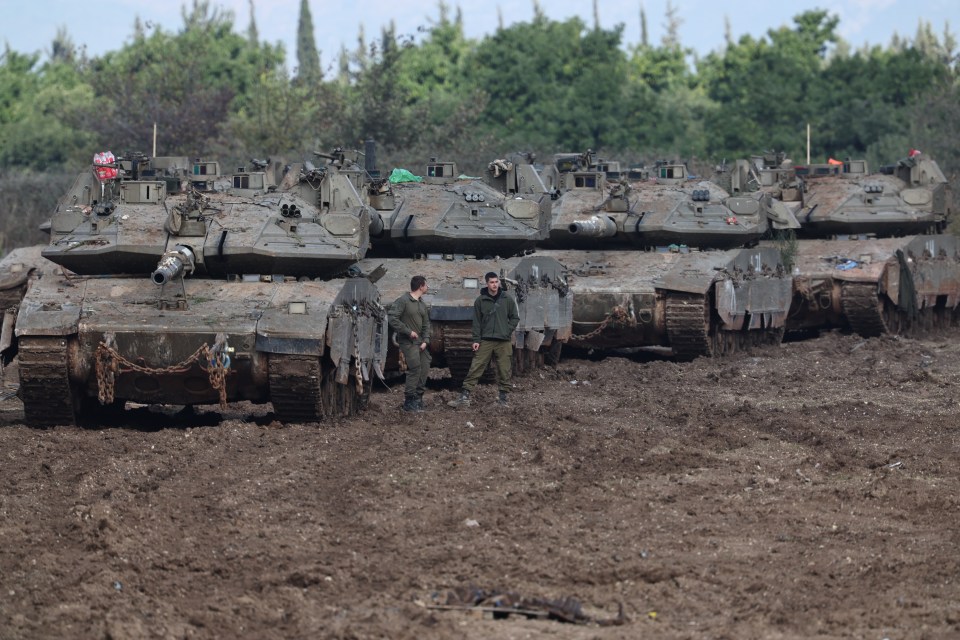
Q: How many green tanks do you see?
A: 4